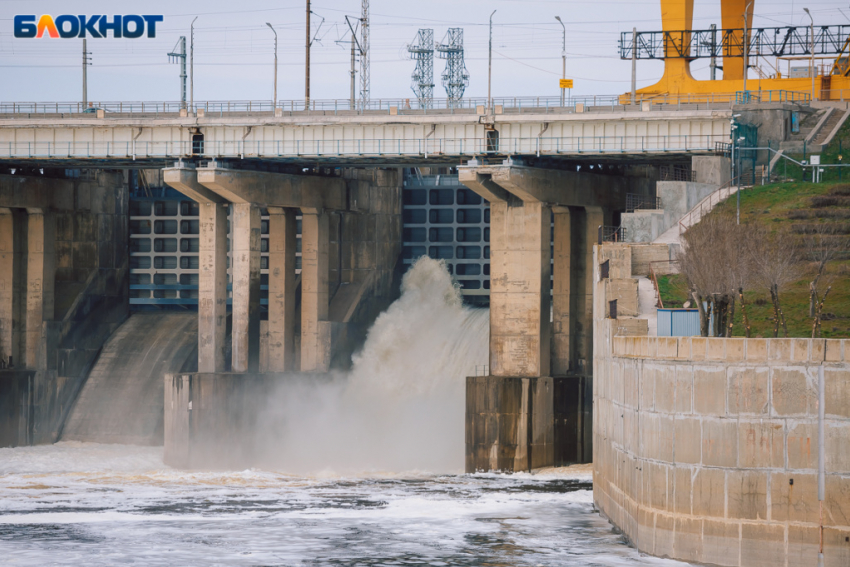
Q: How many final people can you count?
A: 0